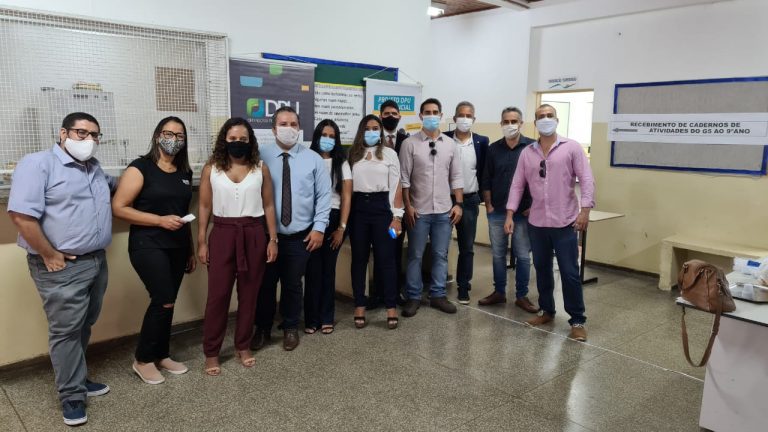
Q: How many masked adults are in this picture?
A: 11